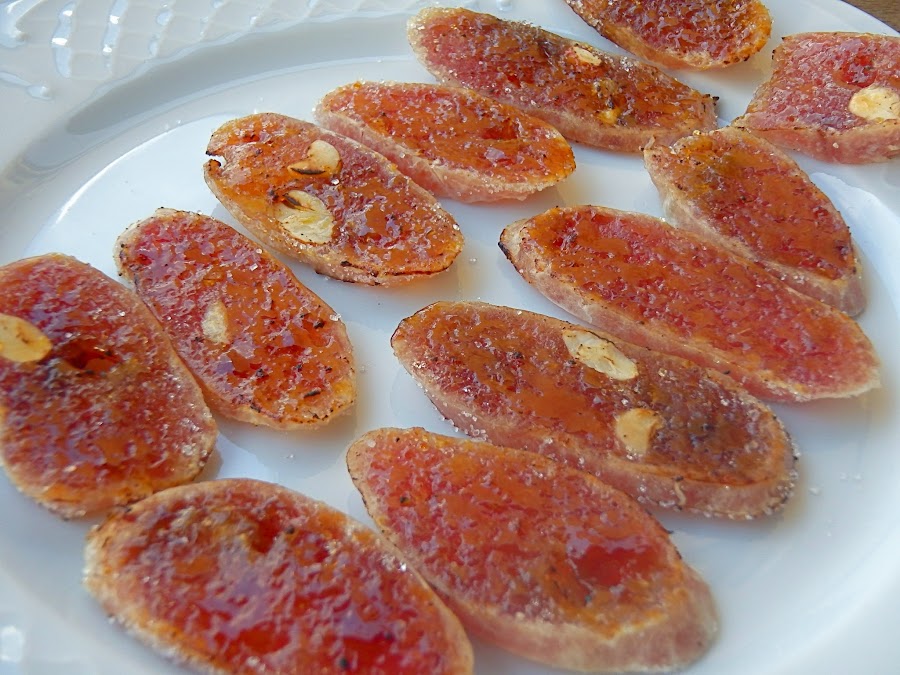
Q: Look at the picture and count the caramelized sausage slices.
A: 12